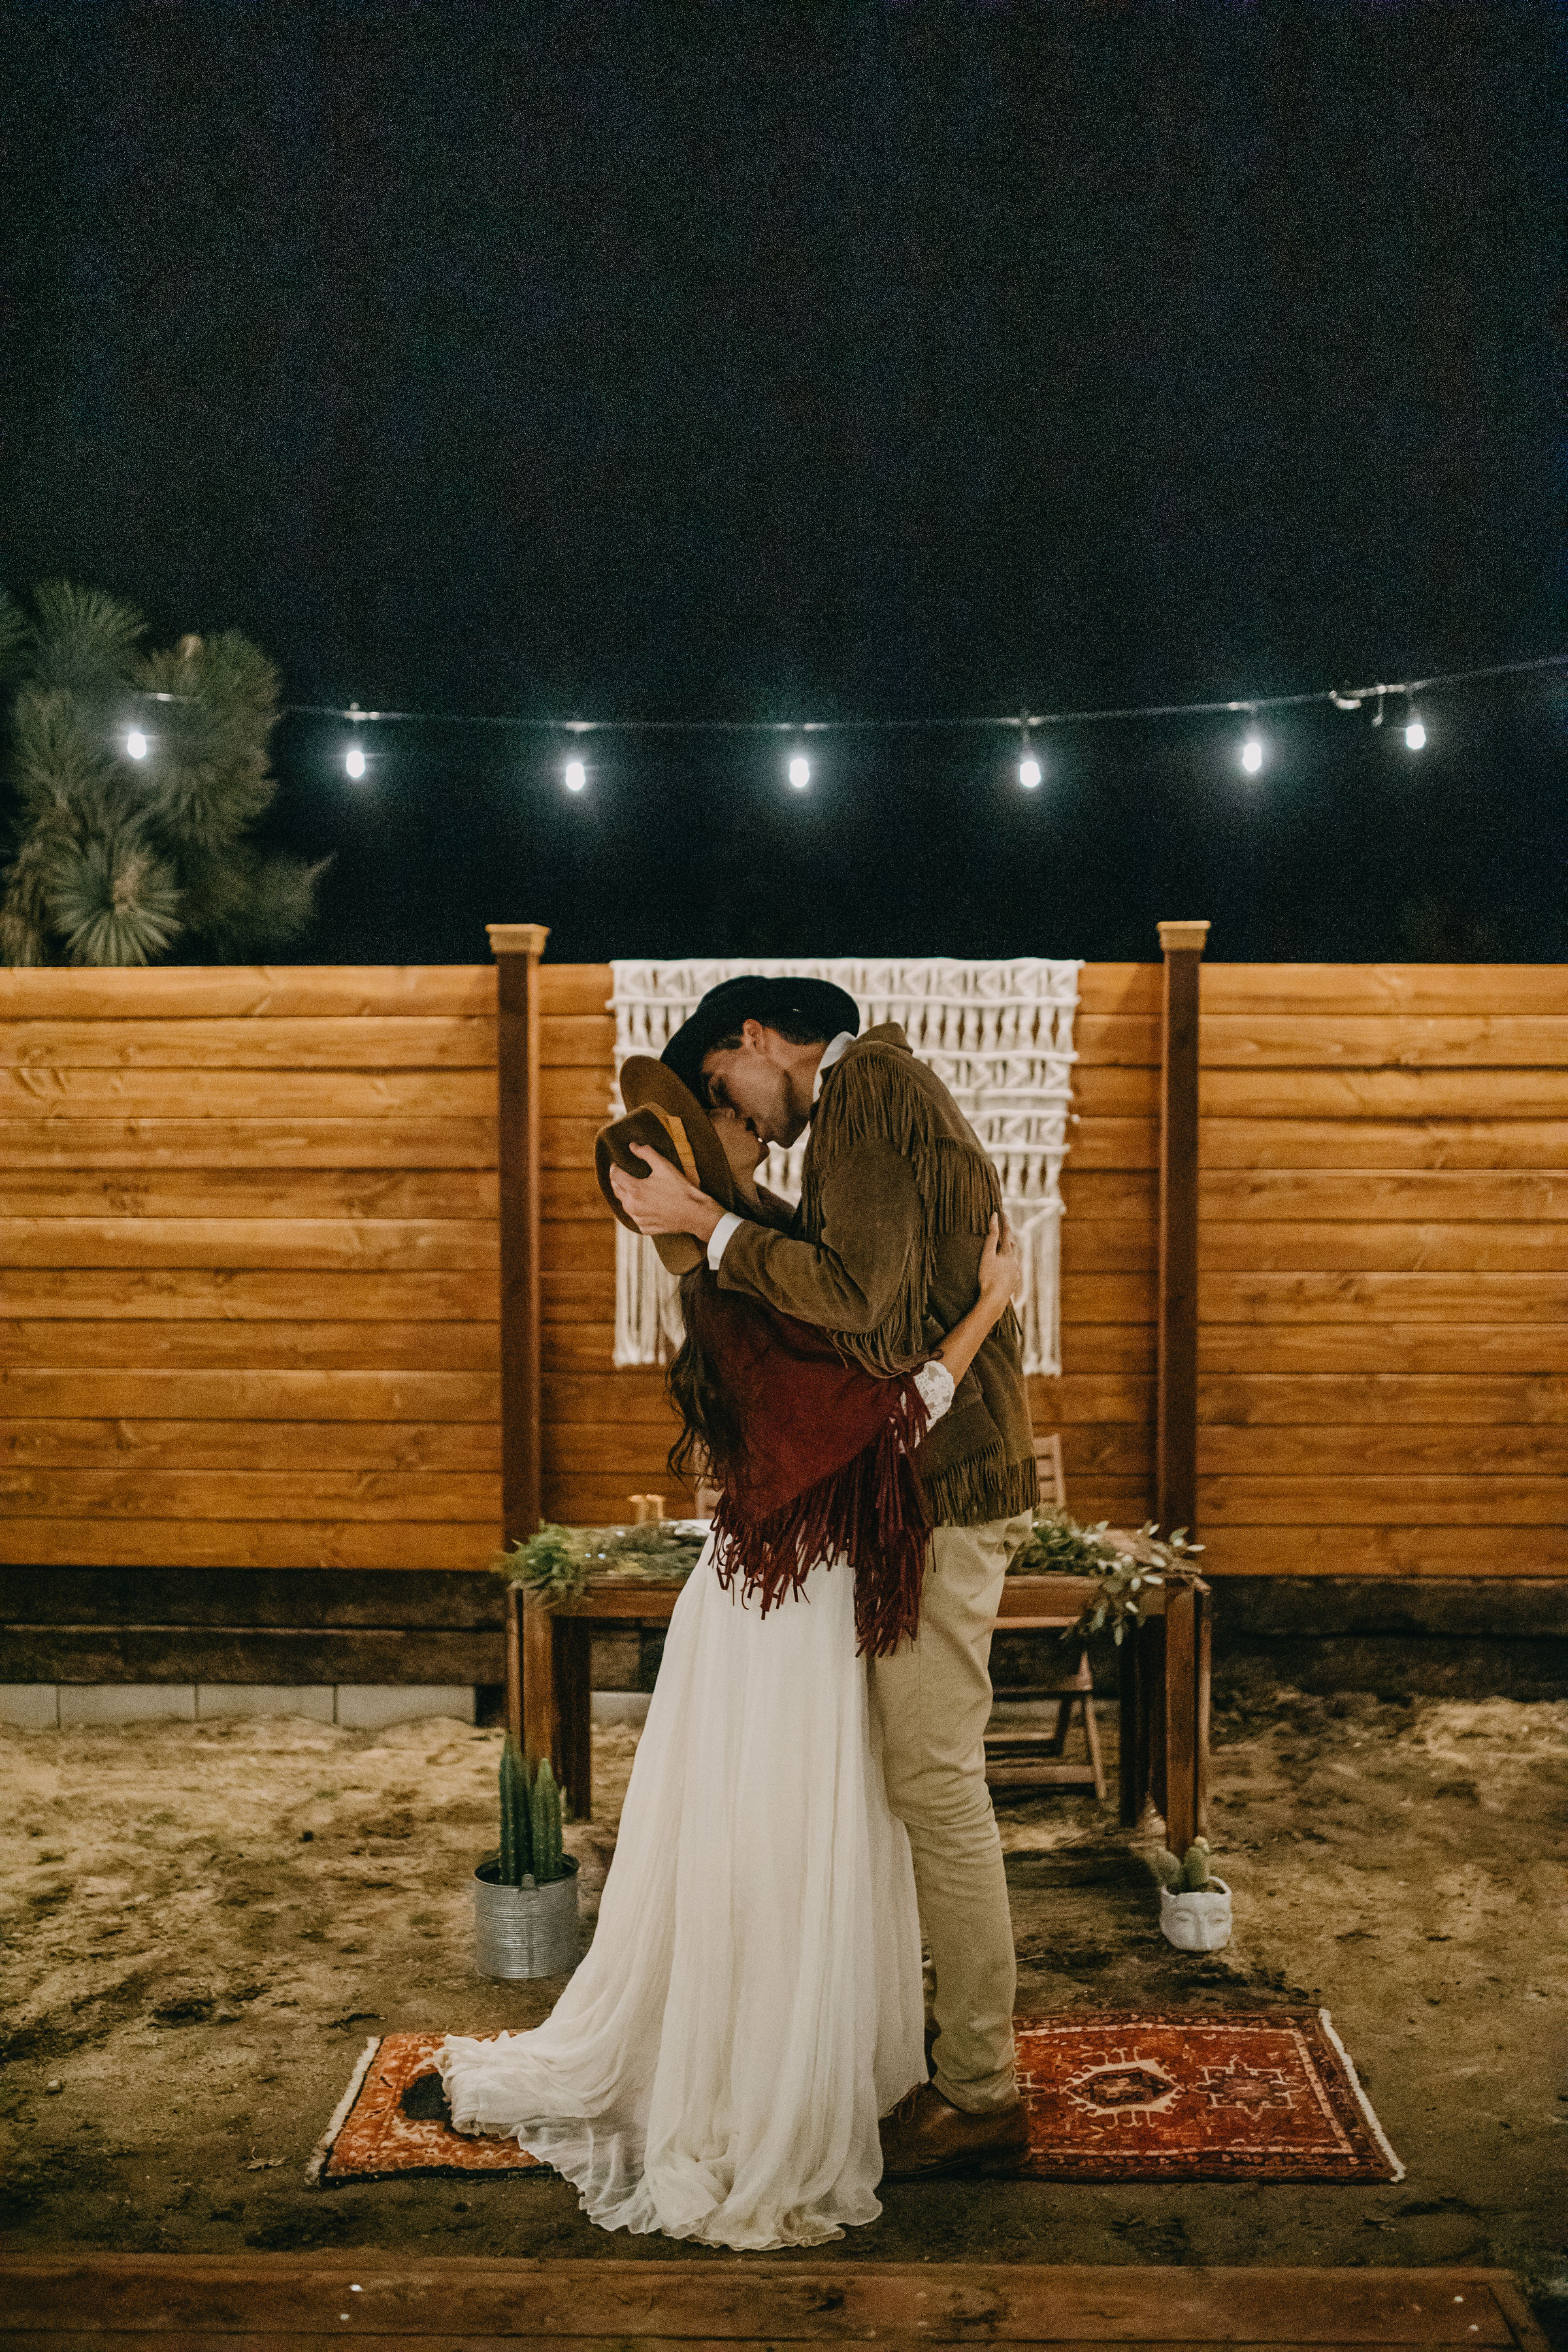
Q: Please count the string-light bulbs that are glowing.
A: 7